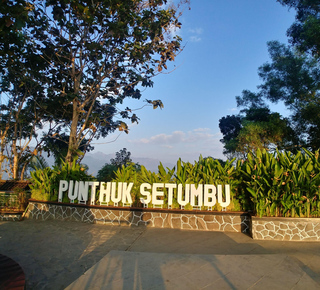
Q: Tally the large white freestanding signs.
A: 1